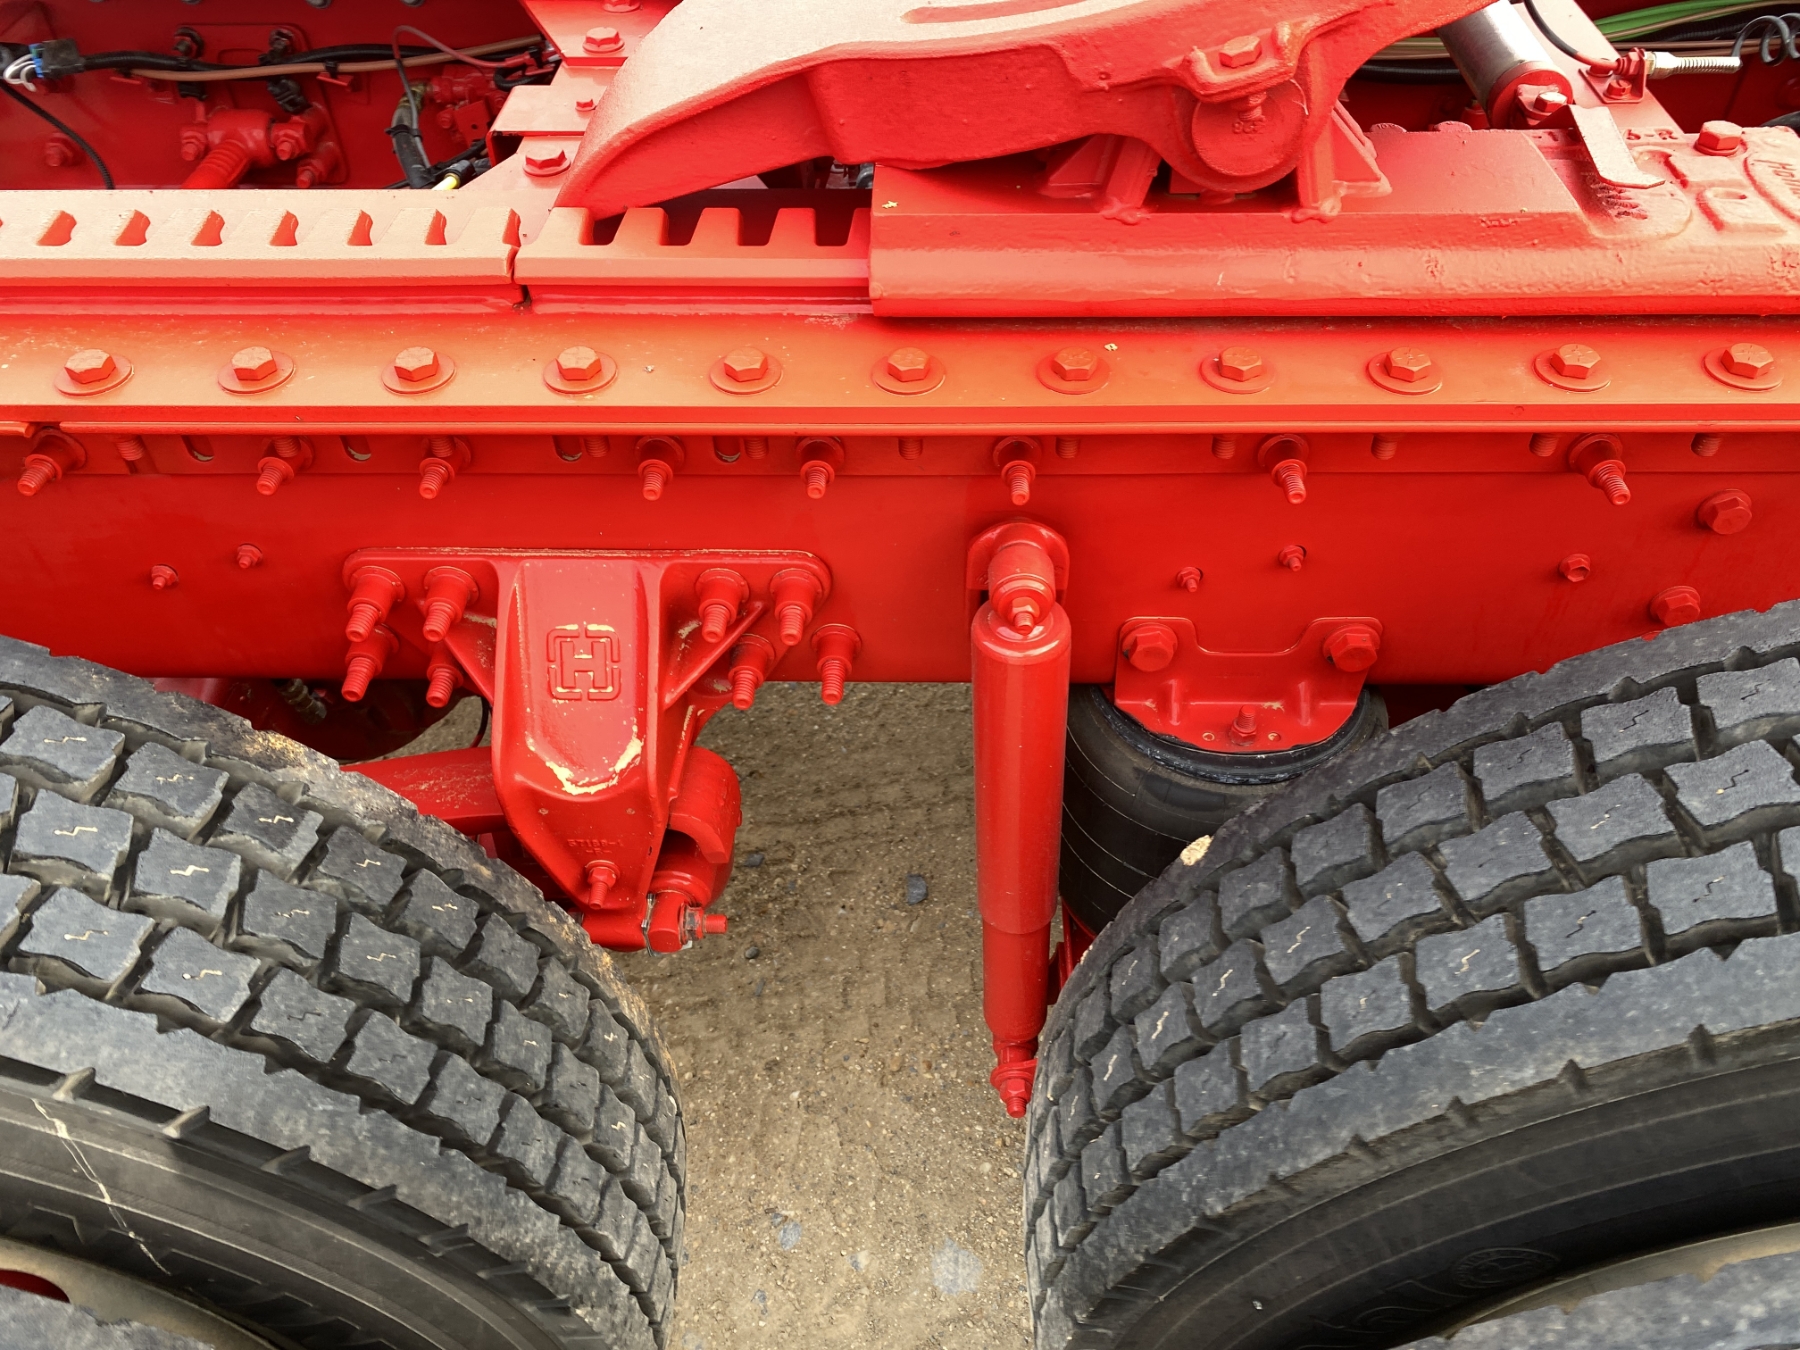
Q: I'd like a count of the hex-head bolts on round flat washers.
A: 11